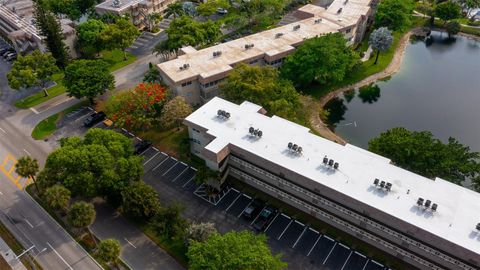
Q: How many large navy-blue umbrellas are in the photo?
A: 0